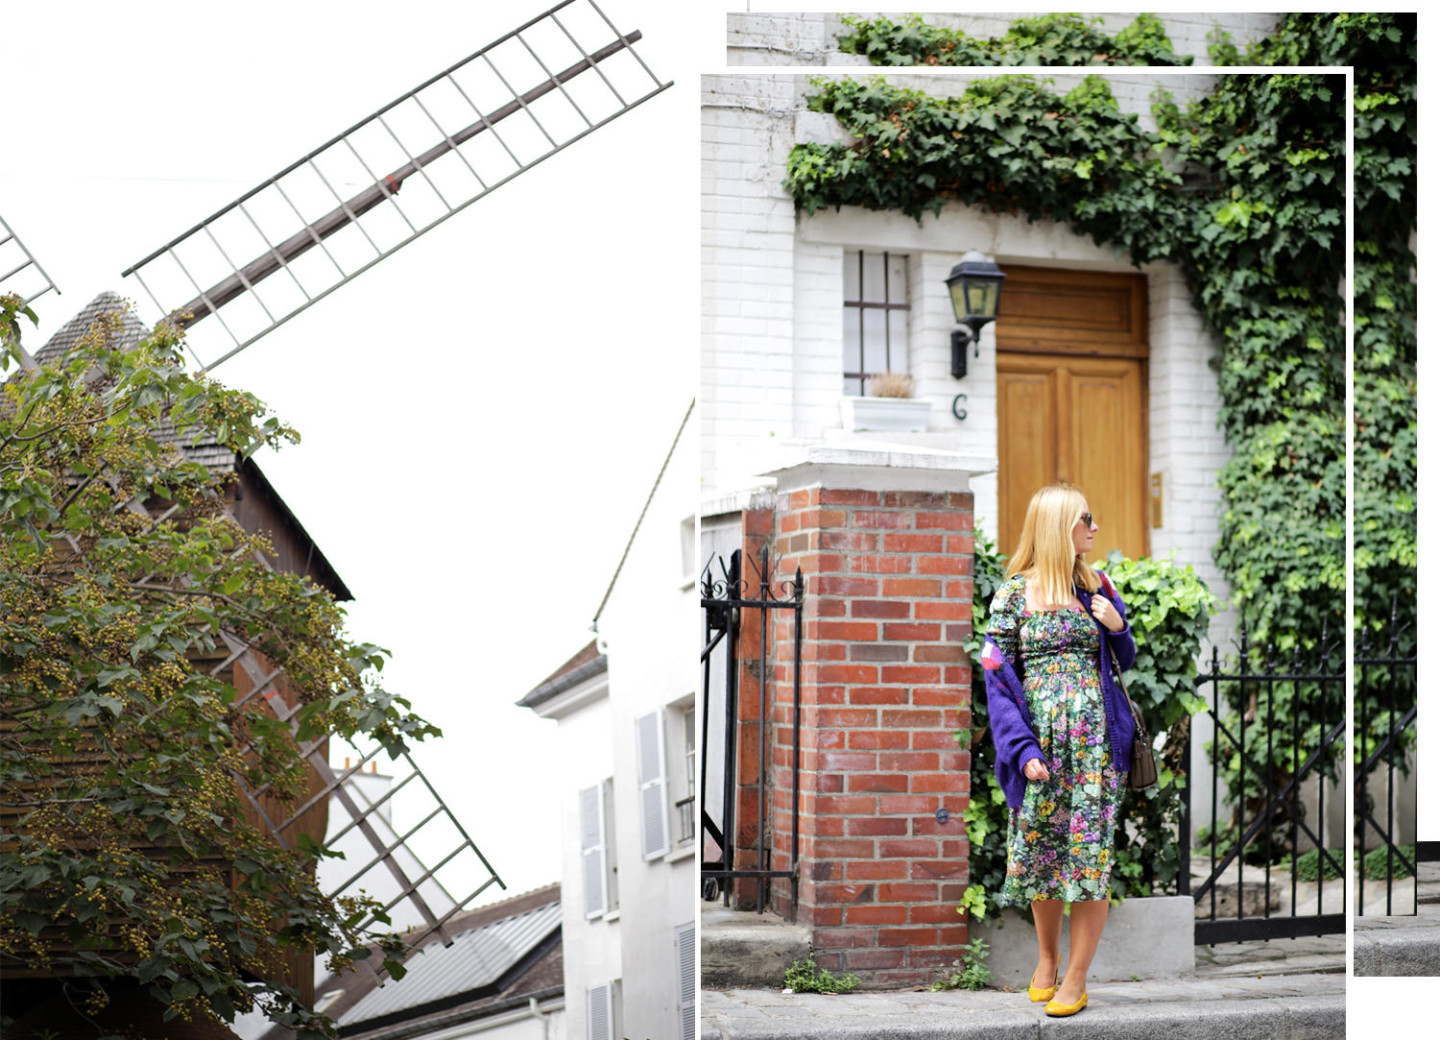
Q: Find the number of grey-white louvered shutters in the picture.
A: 4